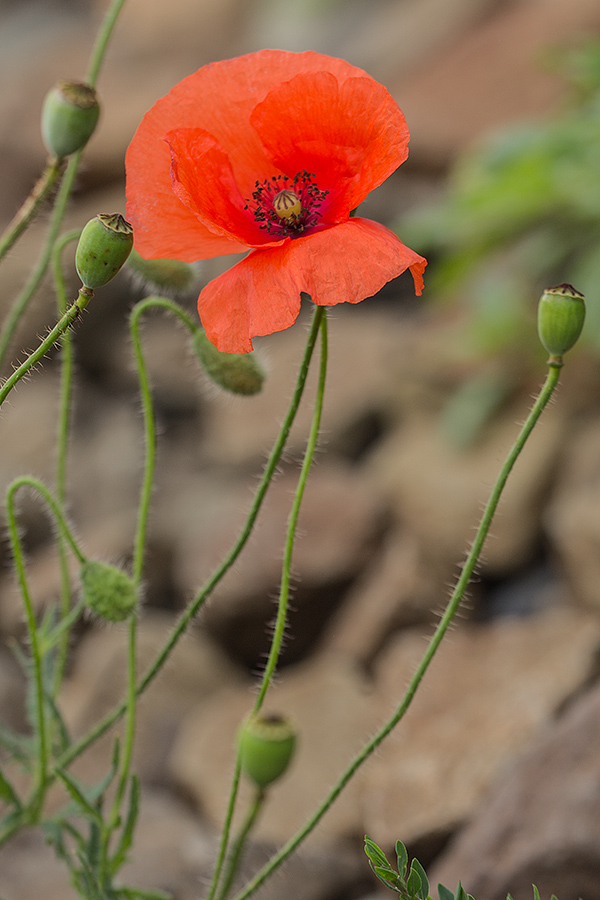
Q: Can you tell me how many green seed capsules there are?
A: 4